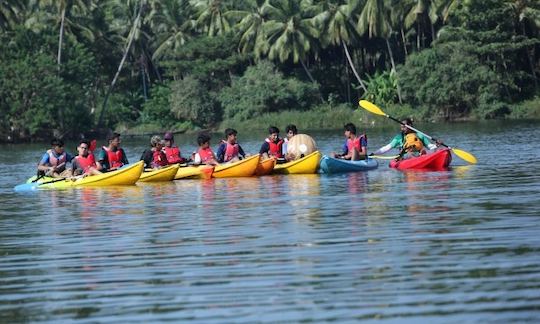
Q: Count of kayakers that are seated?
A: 11